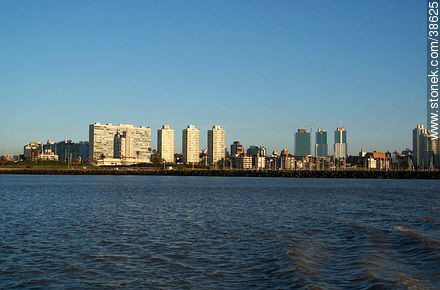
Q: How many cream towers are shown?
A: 3